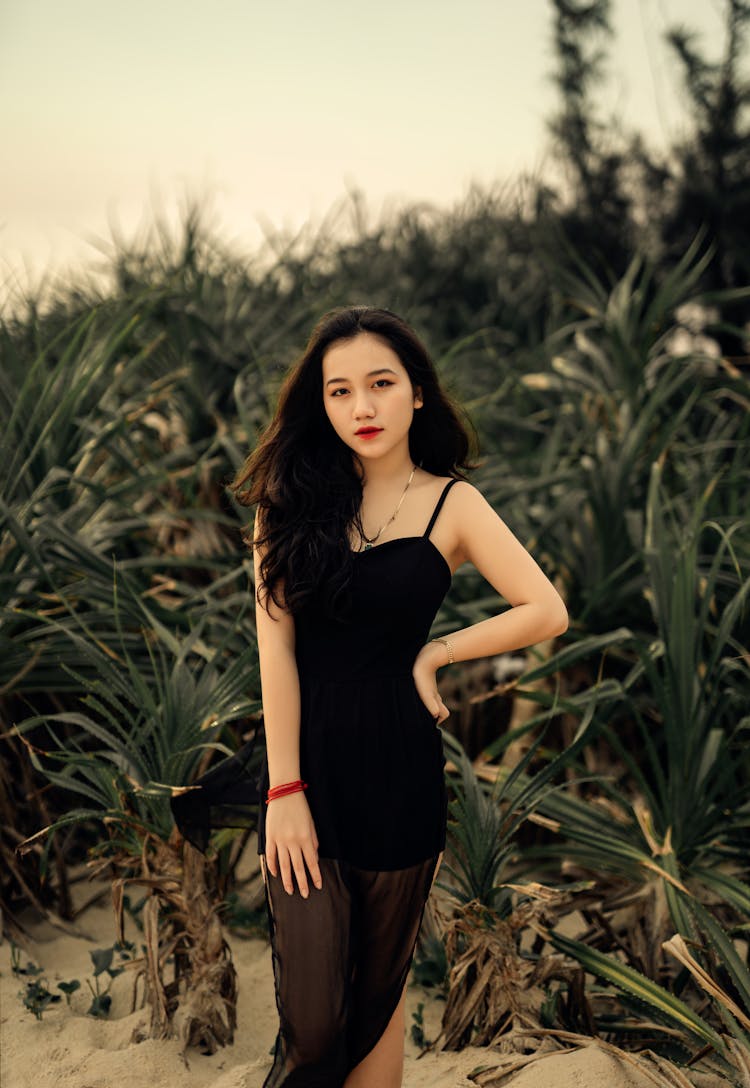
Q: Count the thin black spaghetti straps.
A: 1